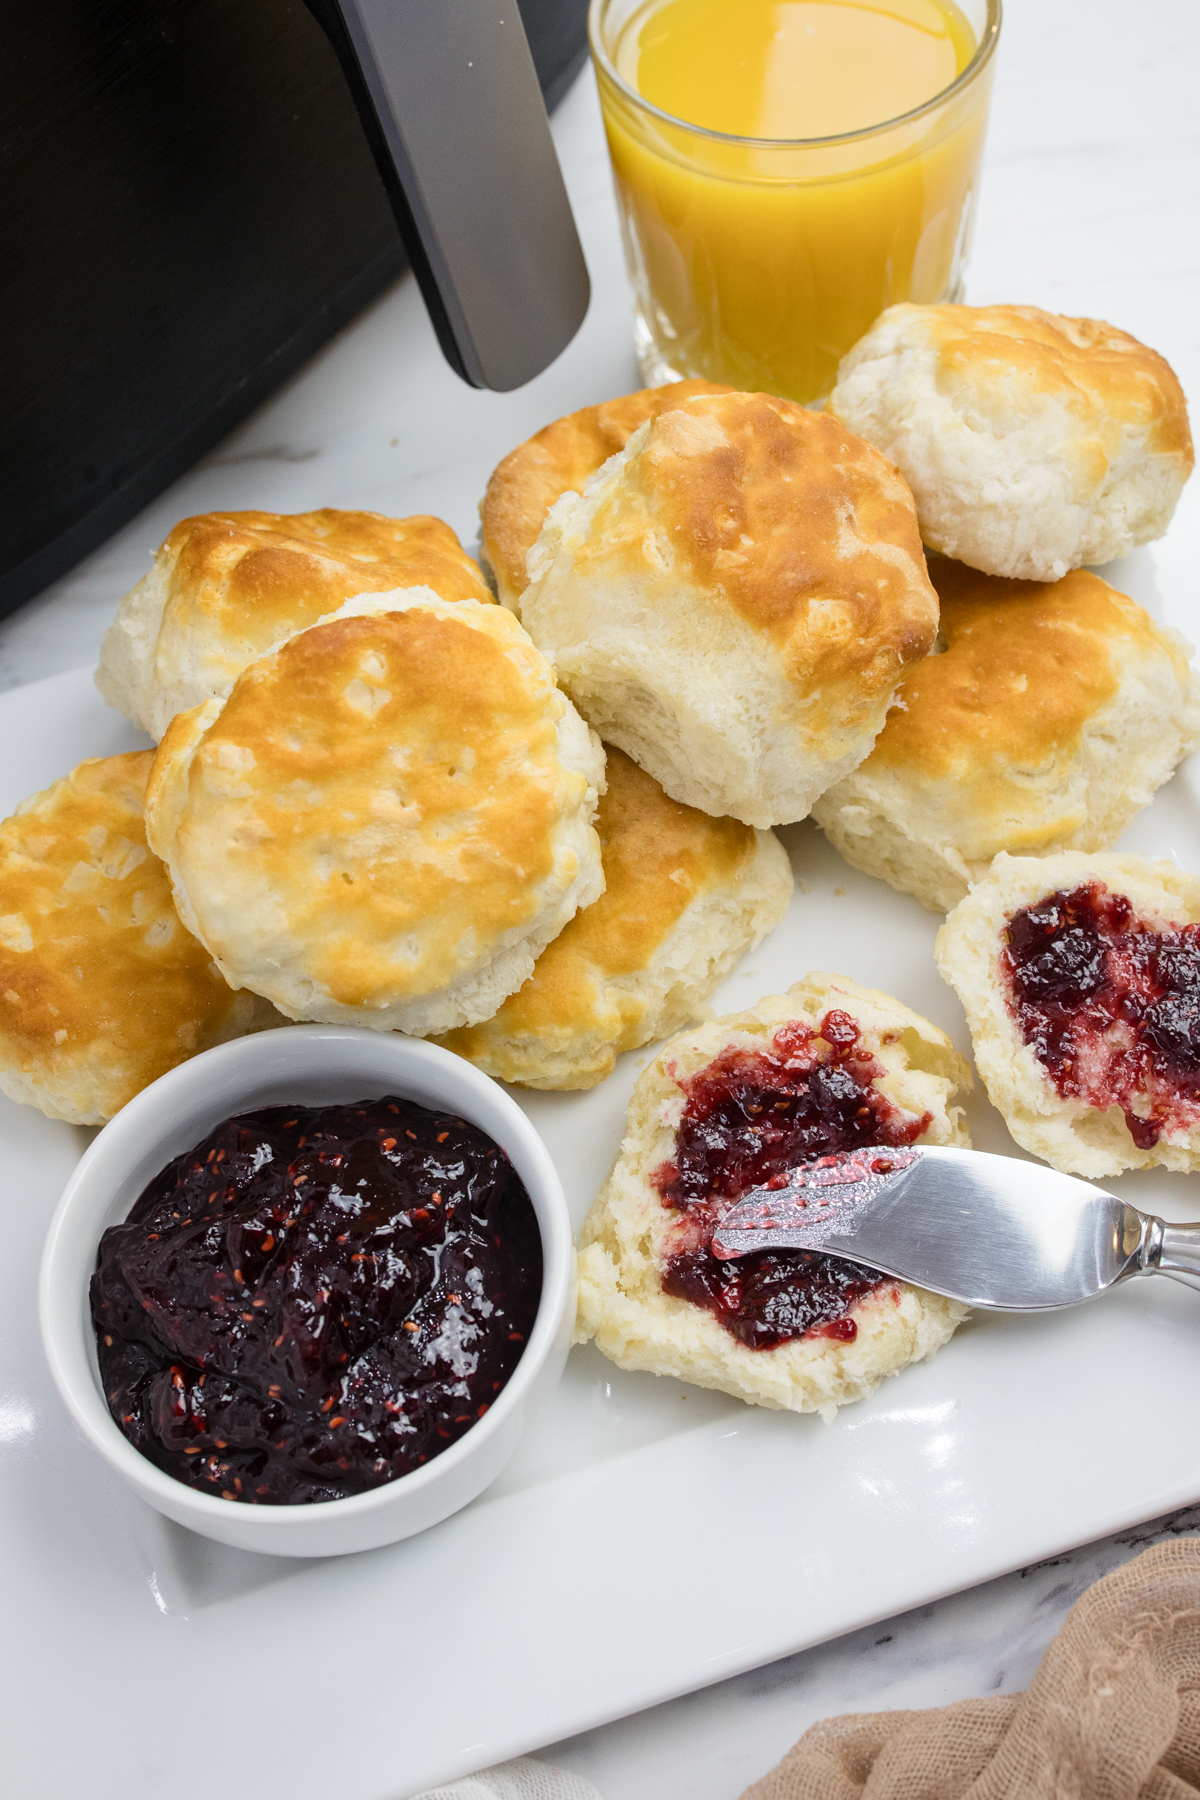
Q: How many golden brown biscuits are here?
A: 8